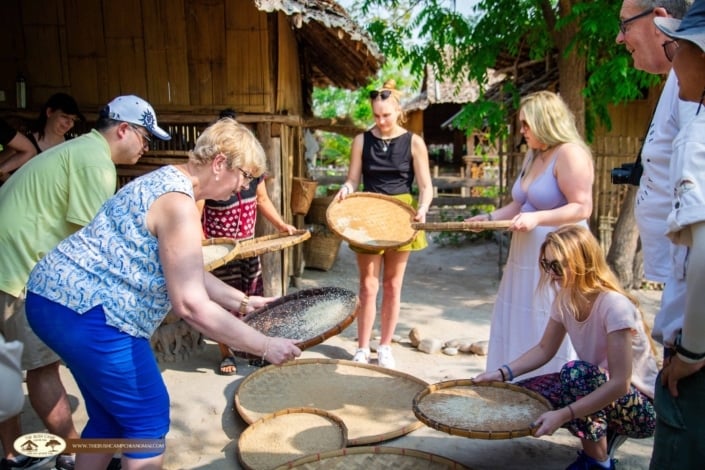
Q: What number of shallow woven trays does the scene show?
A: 9